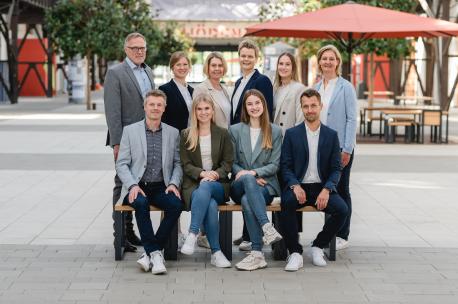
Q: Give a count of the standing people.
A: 6